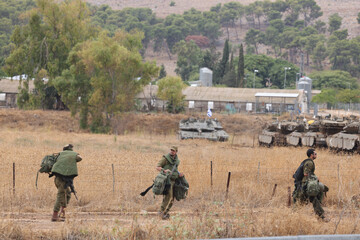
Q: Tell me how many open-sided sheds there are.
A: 1